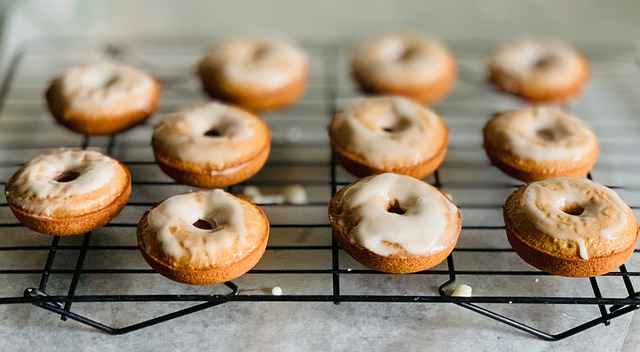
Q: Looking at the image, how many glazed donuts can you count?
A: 11